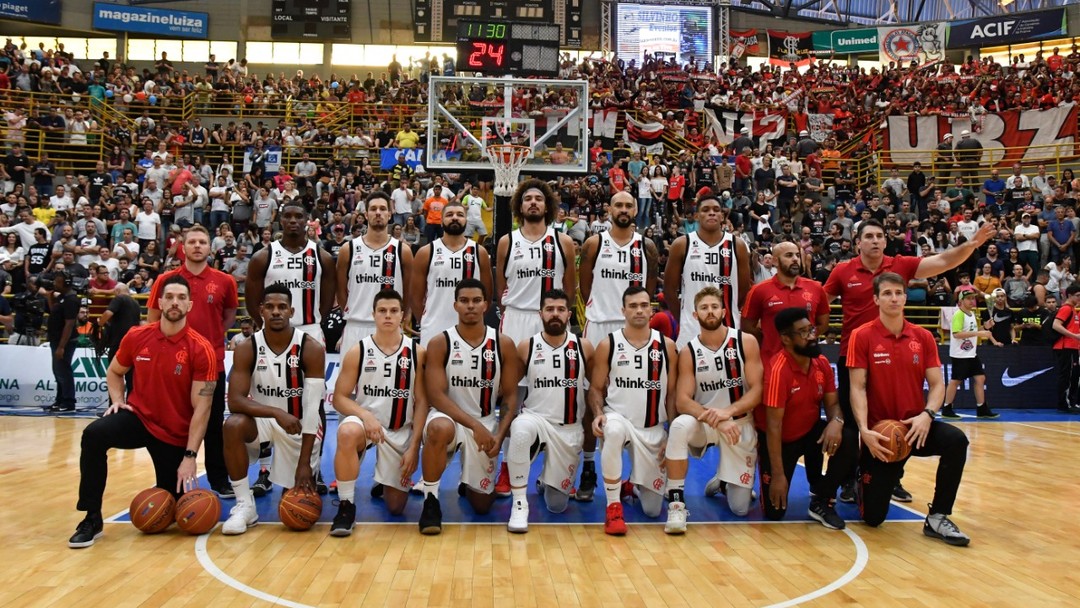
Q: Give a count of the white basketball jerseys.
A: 12